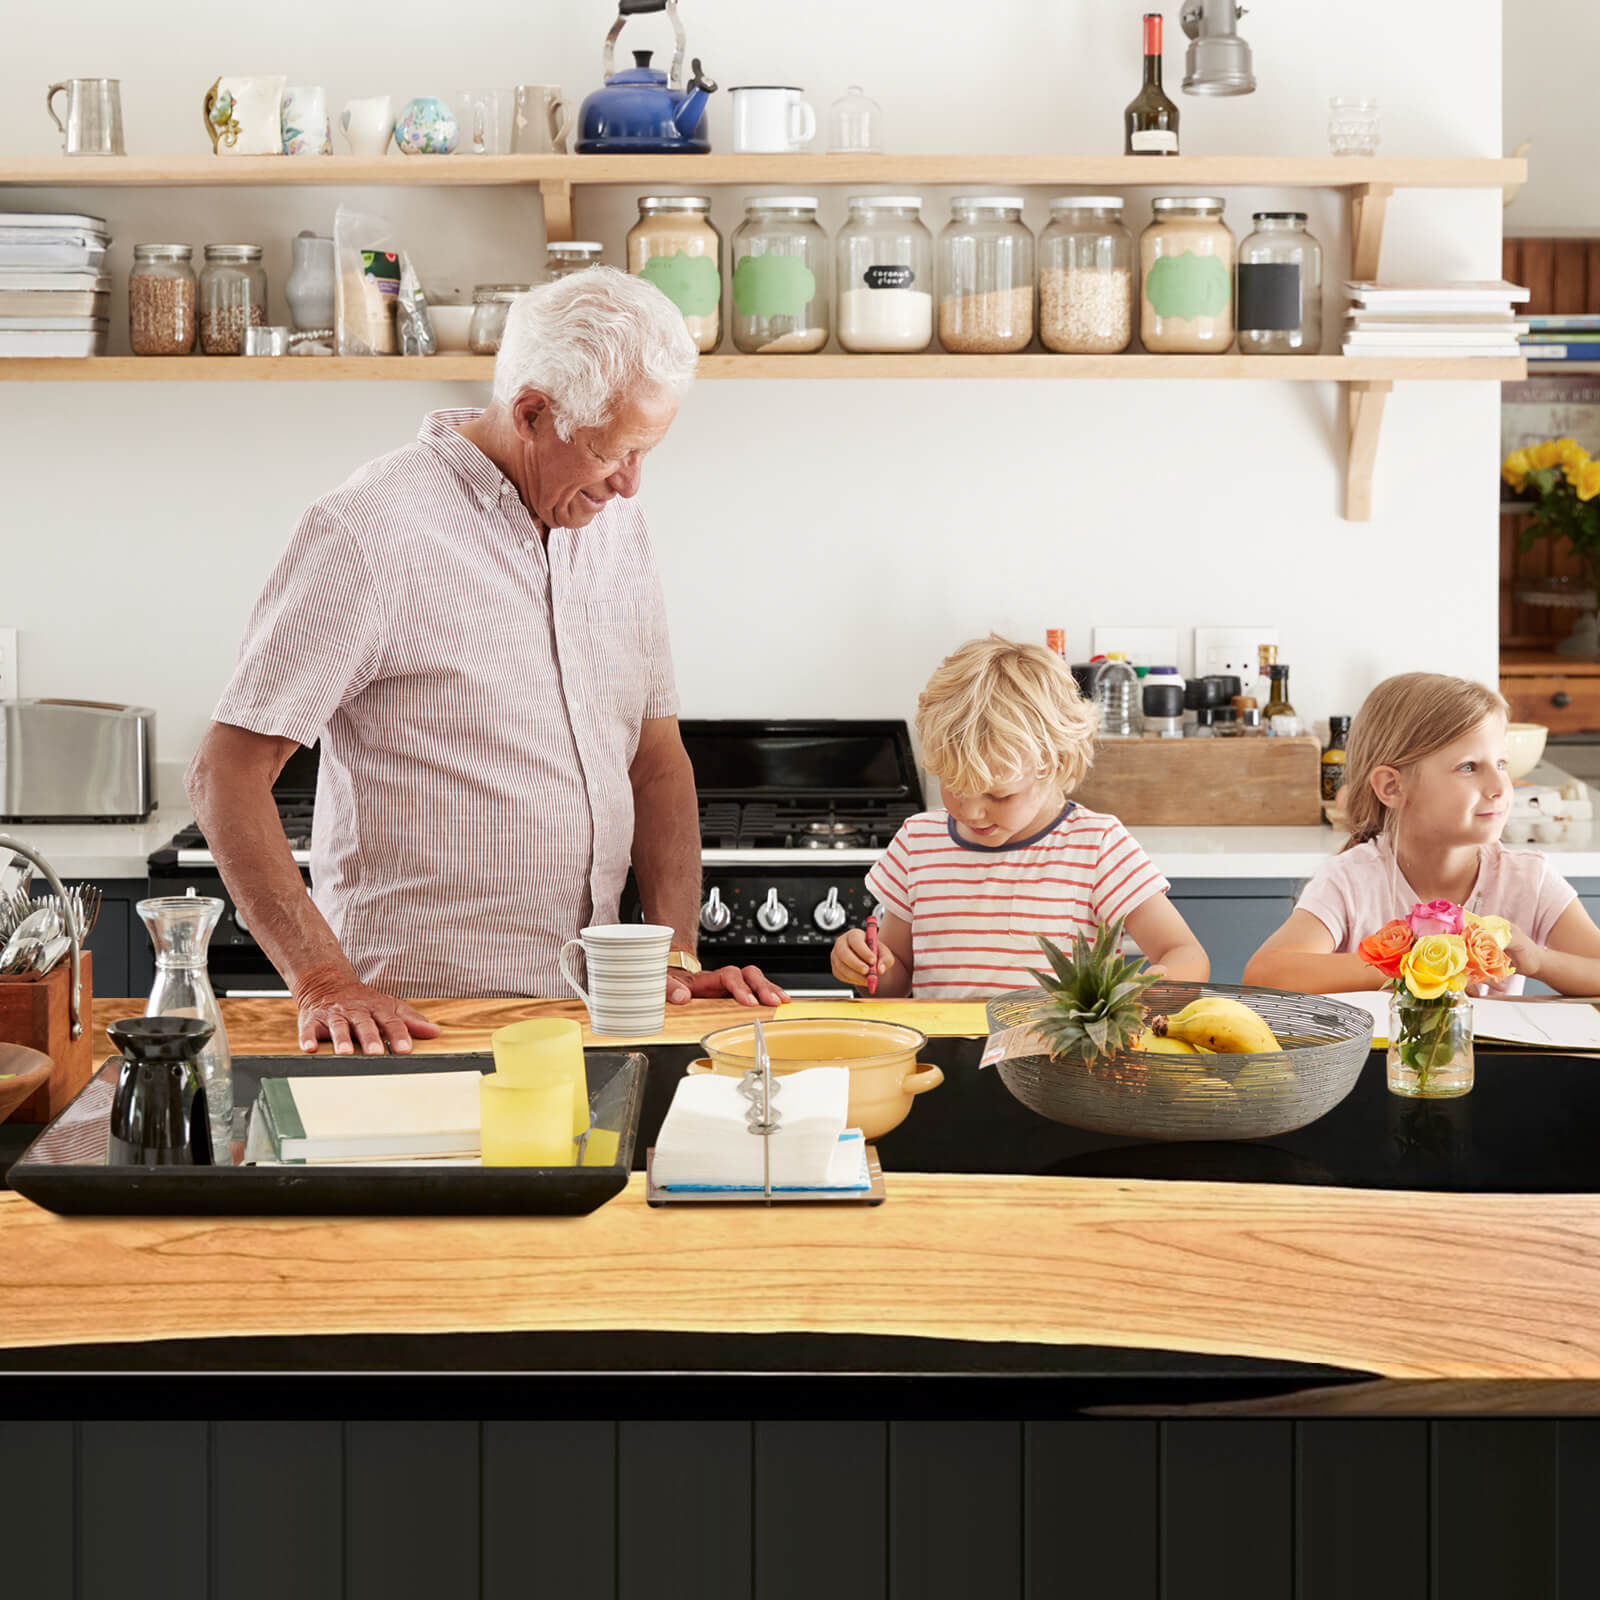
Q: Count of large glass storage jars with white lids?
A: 4